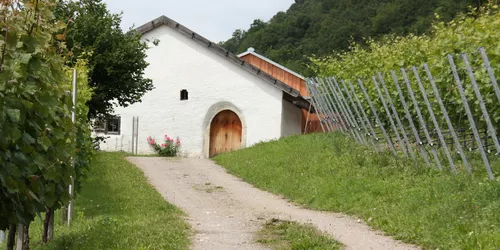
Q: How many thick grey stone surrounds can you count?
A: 1